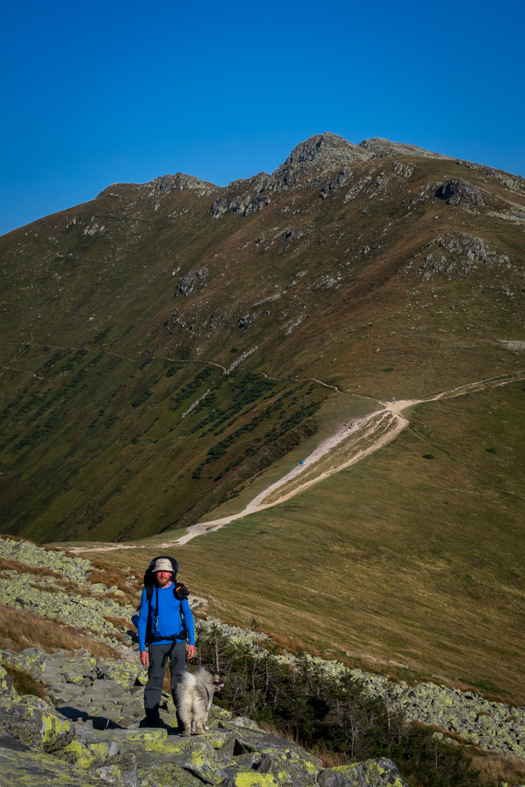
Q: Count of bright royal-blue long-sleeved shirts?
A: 1